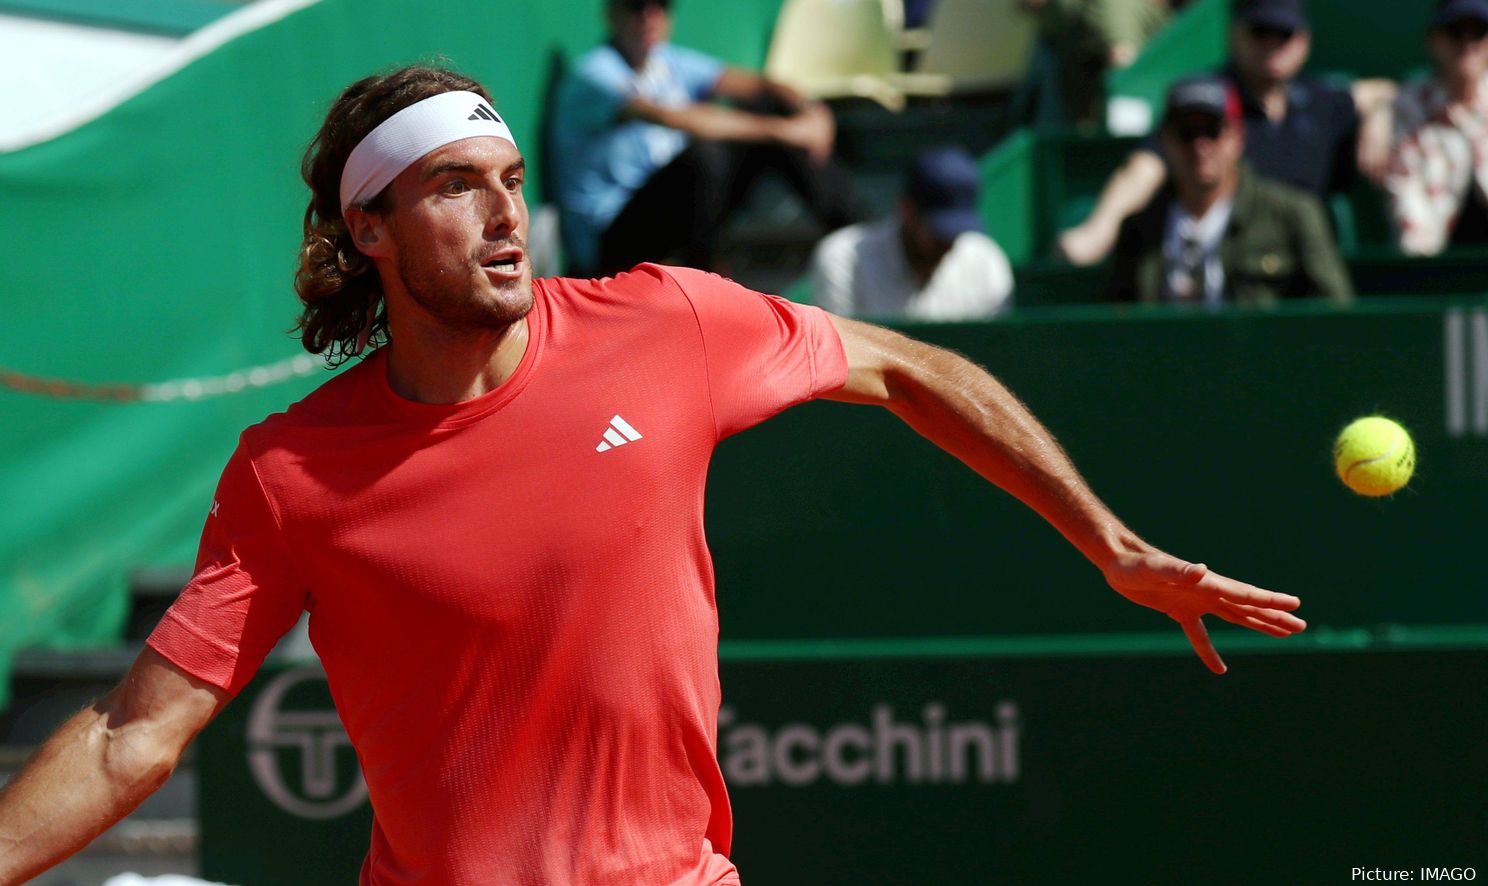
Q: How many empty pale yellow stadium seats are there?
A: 2